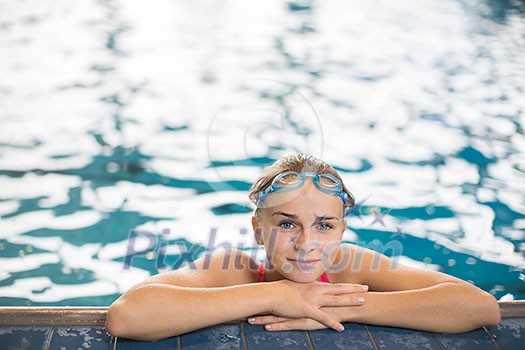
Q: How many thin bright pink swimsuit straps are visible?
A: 2